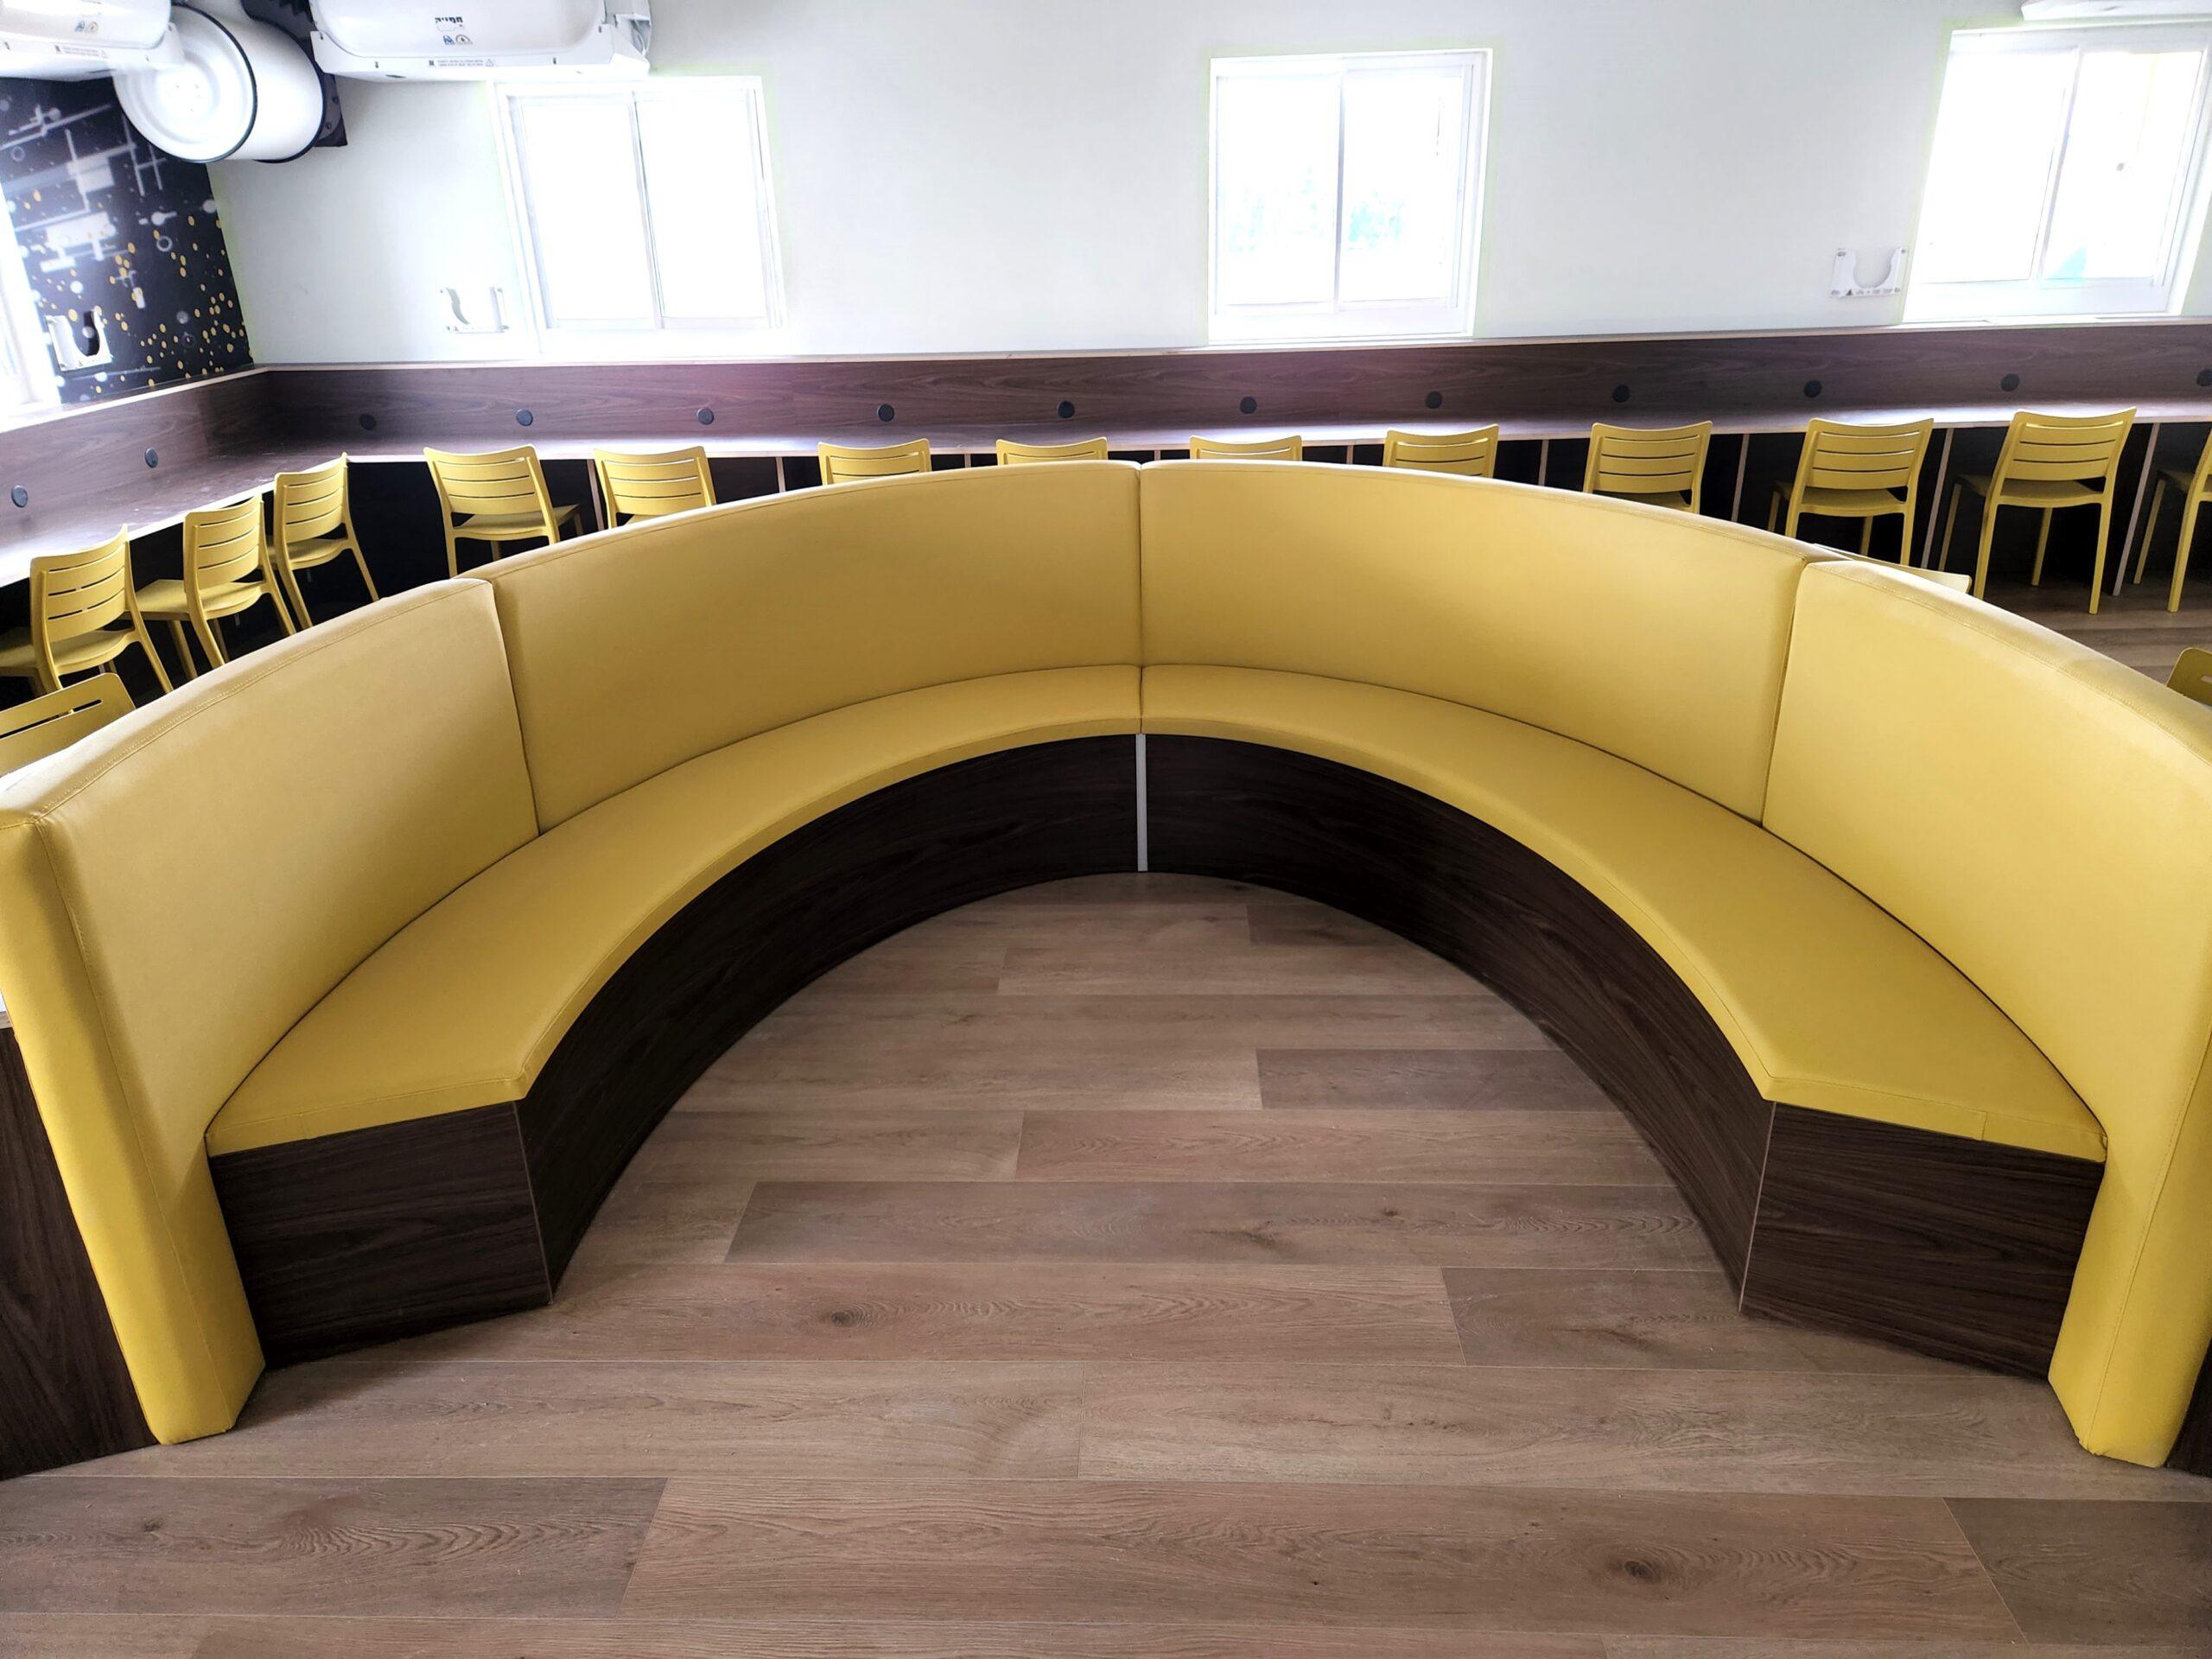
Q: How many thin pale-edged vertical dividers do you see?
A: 9